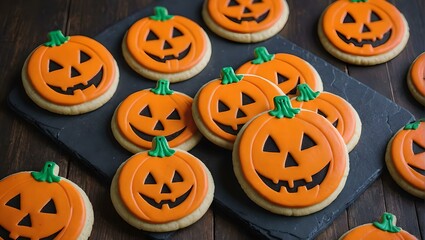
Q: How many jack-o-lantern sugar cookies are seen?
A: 14